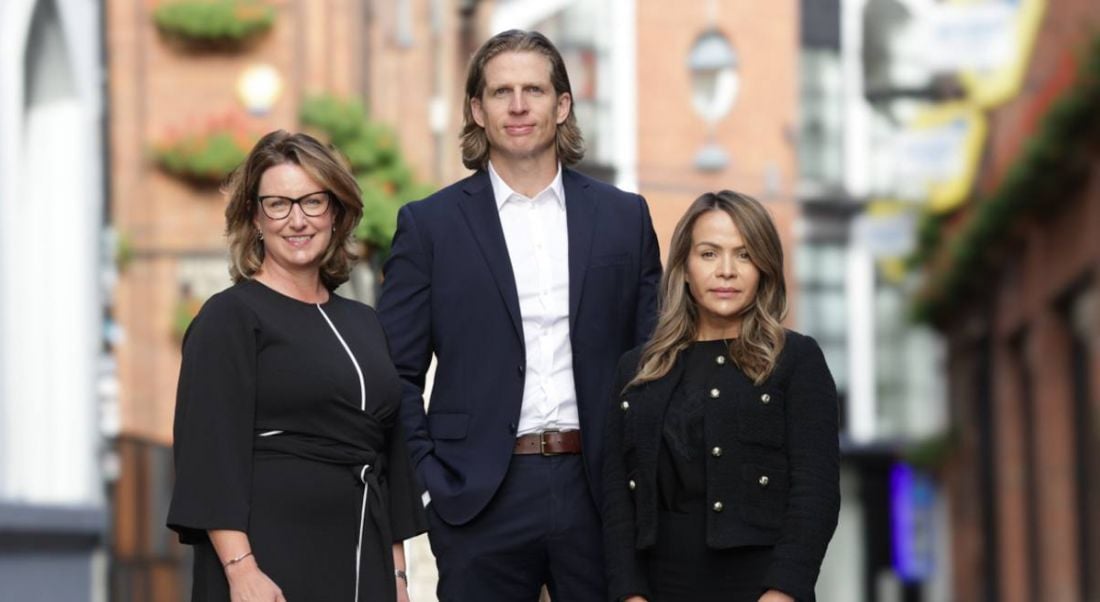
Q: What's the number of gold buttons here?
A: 8